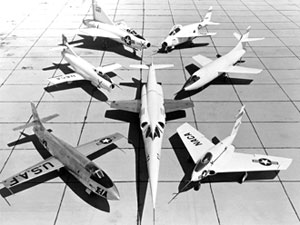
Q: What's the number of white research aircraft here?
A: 6